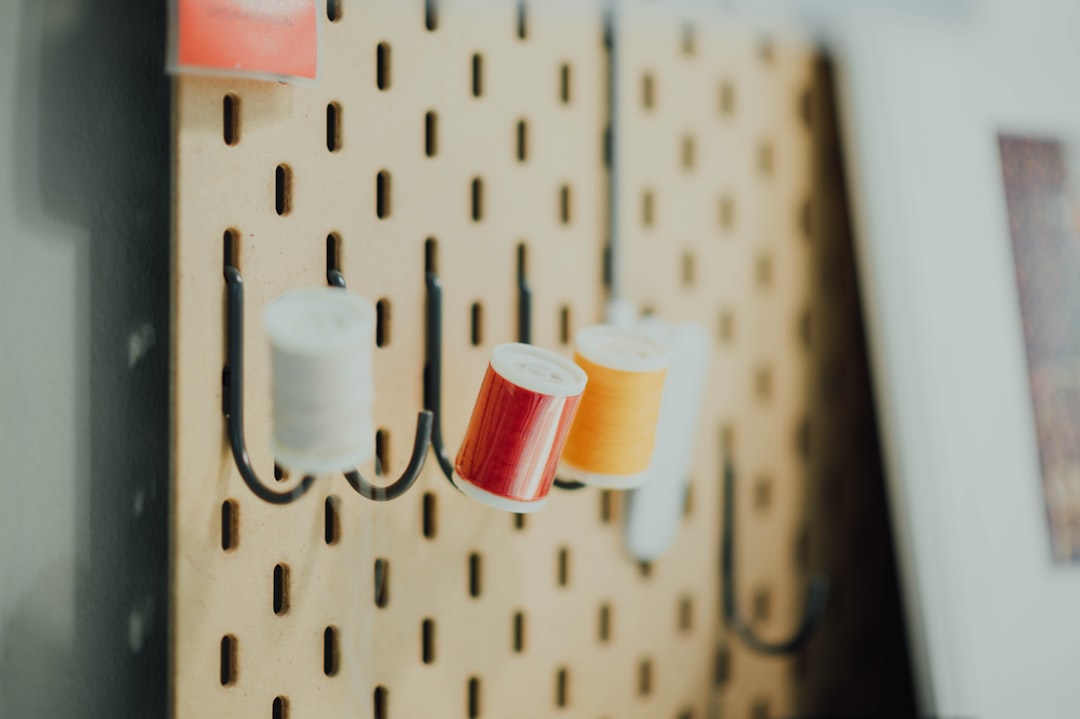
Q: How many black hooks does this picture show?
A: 5